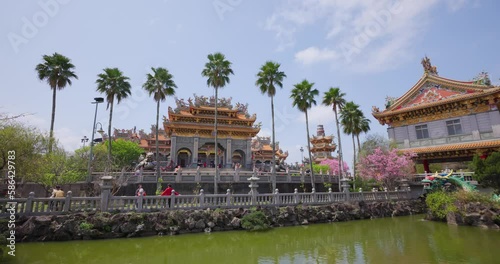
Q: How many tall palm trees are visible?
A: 9